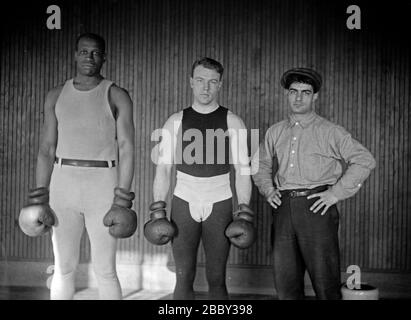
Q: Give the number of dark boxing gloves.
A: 4